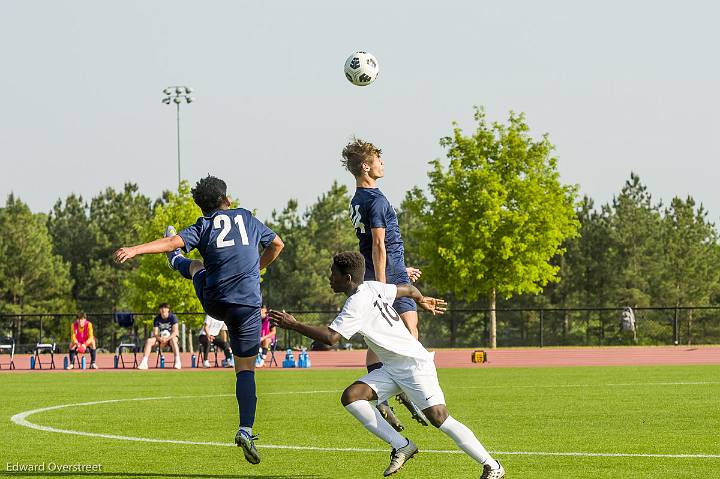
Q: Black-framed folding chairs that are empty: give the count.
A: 3